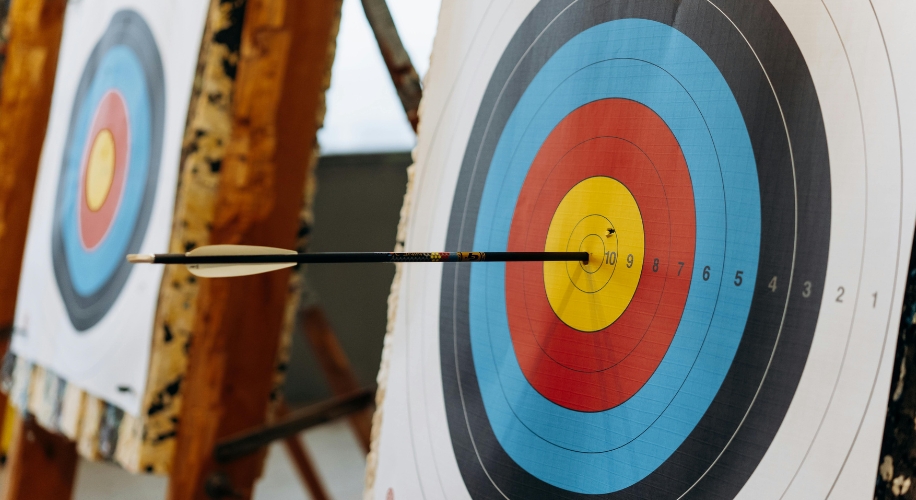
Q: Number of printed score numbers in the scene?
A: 10